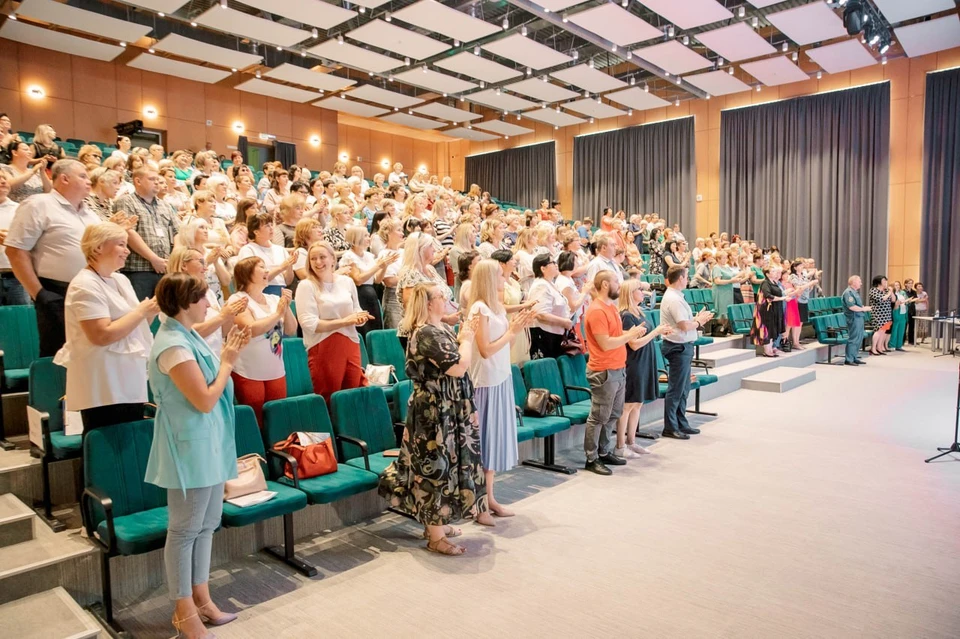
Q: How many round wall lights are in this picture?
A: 7